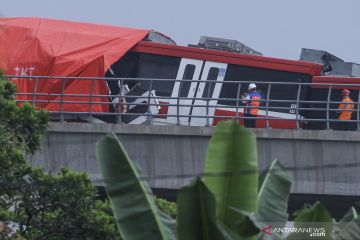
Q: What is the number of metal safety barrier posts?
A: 12